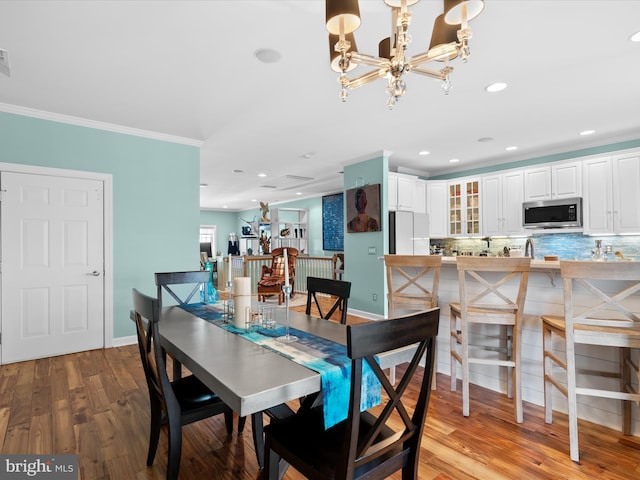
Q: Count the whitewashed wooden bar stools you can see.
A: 3